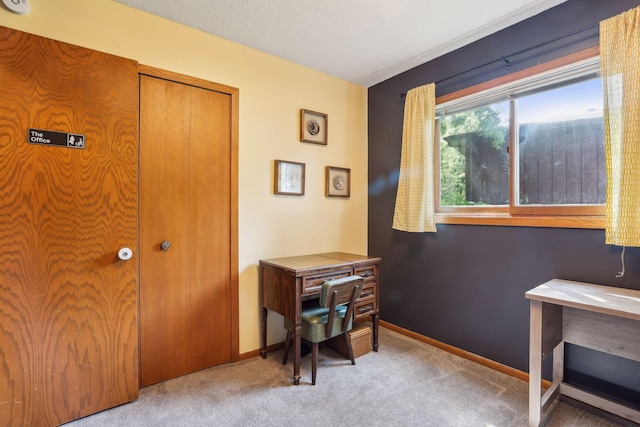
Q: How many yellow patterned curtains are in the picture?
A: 2